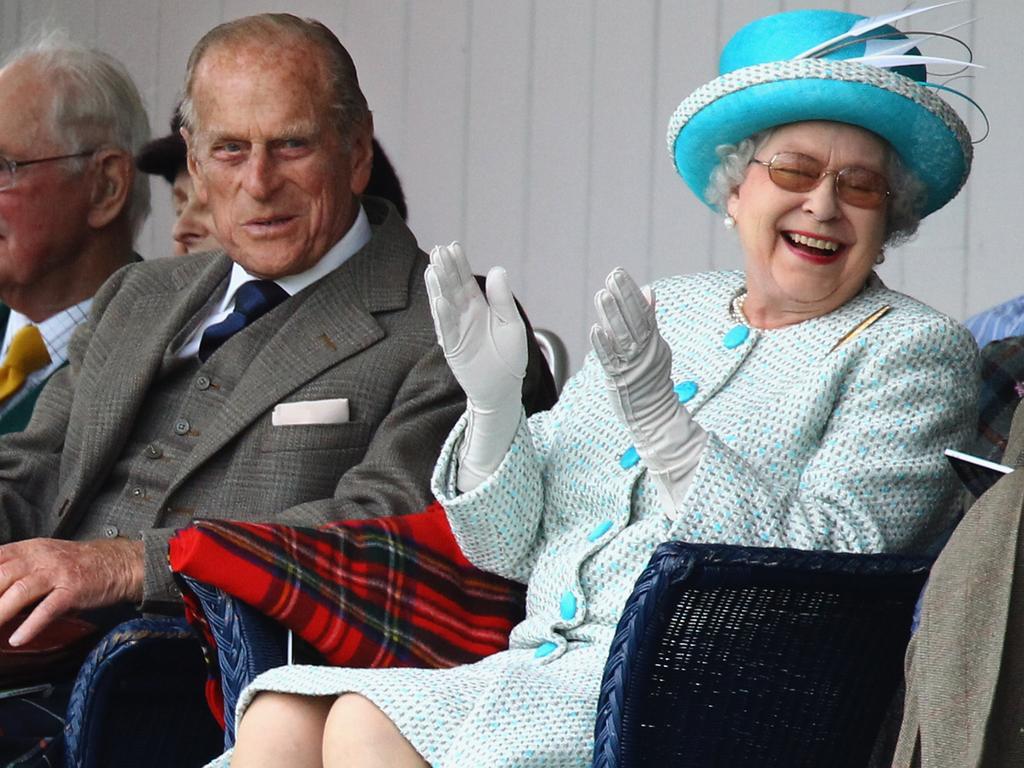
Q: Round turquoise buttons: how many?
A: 6